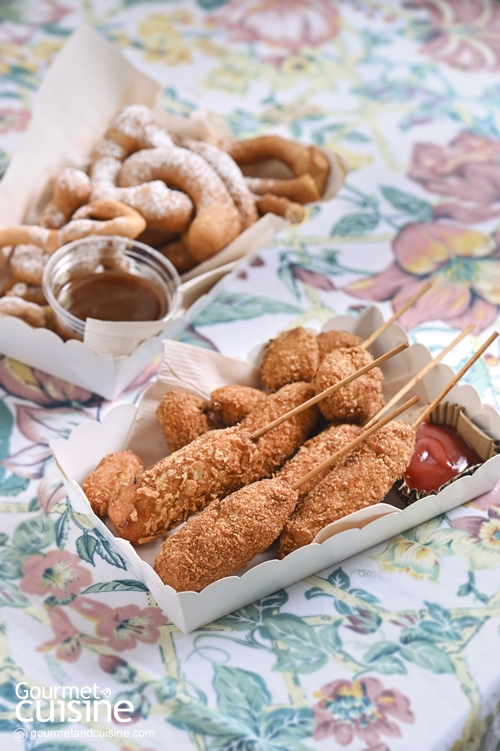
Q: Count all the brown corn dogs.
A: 5